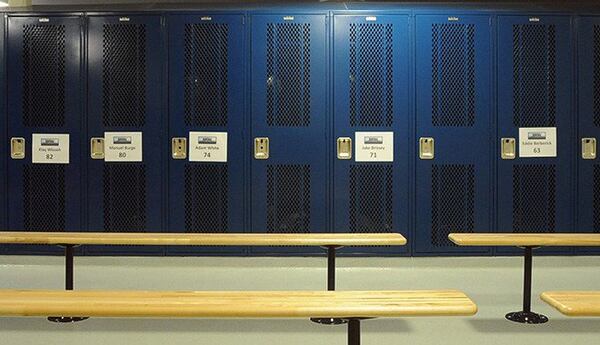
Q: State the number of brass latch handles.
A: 8